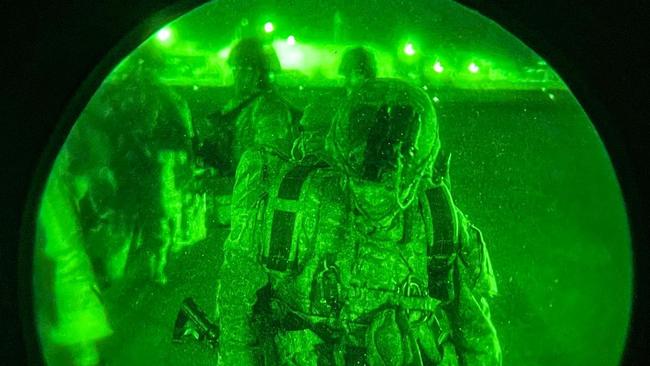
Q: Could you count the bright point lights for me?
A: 6